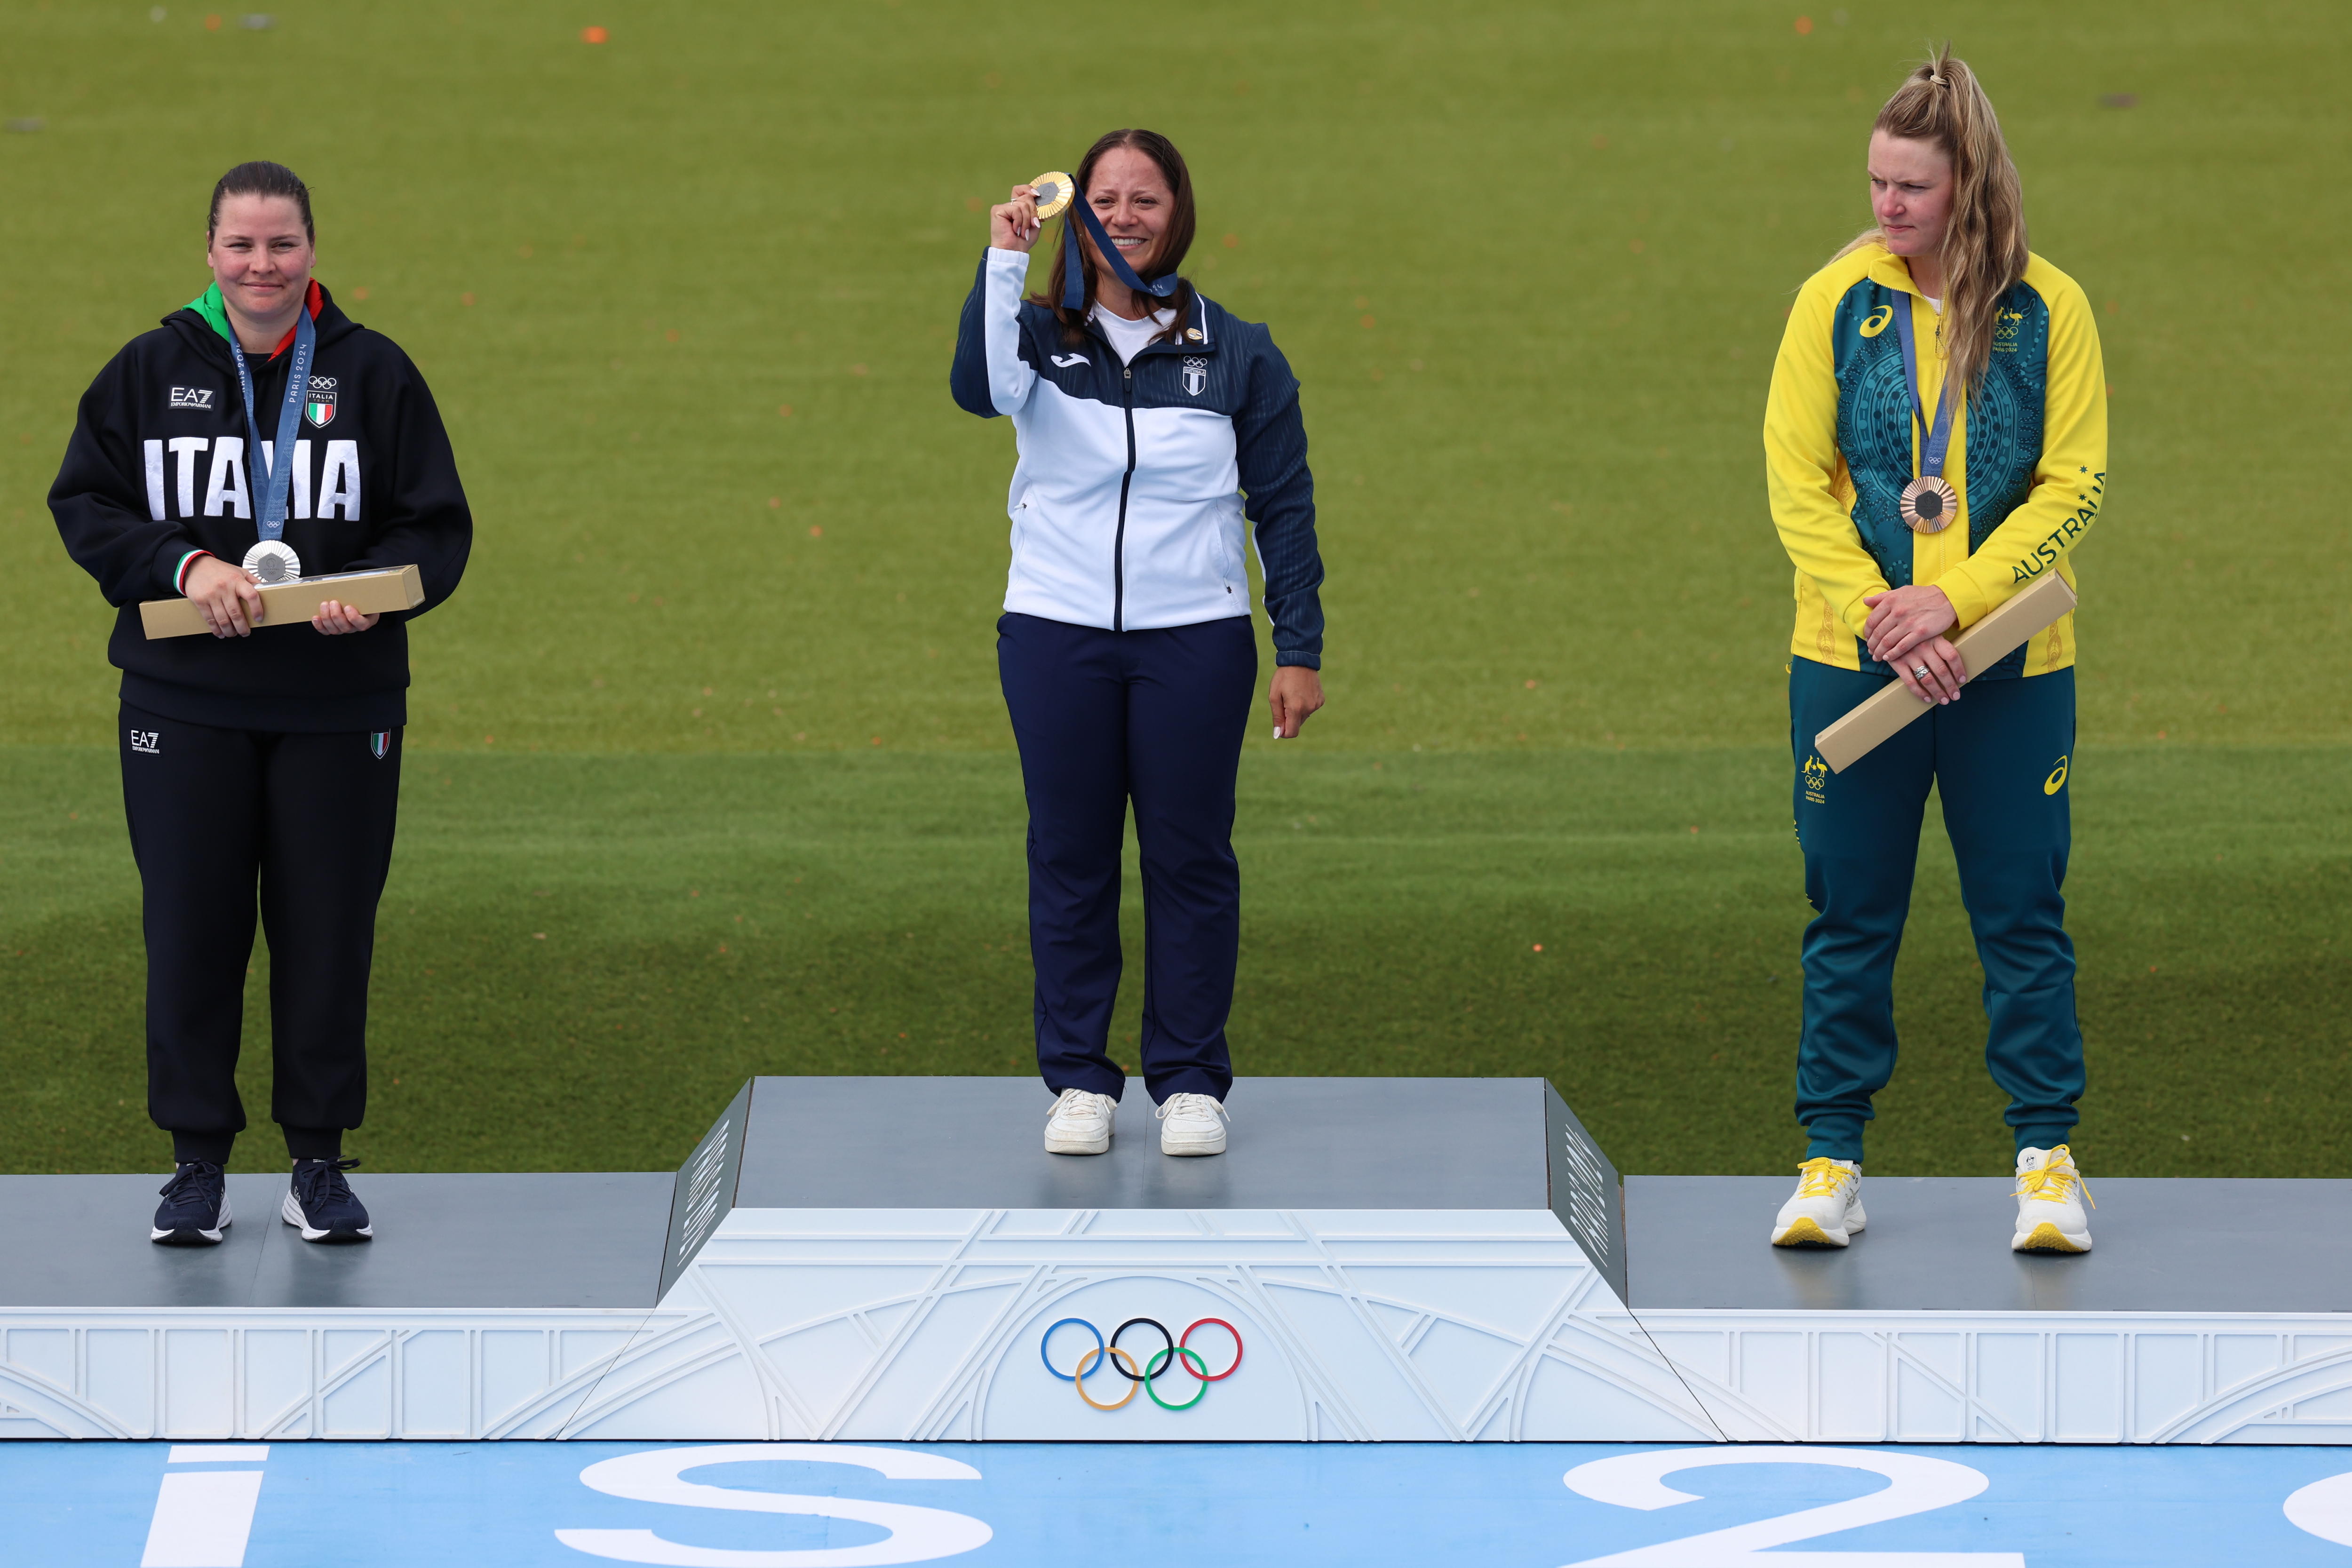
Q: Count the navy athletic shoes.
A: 2